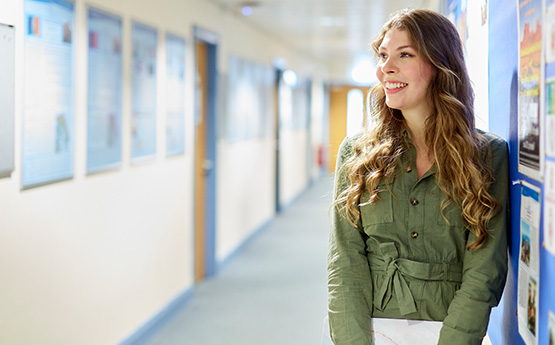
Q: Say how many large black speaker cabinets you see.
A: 0